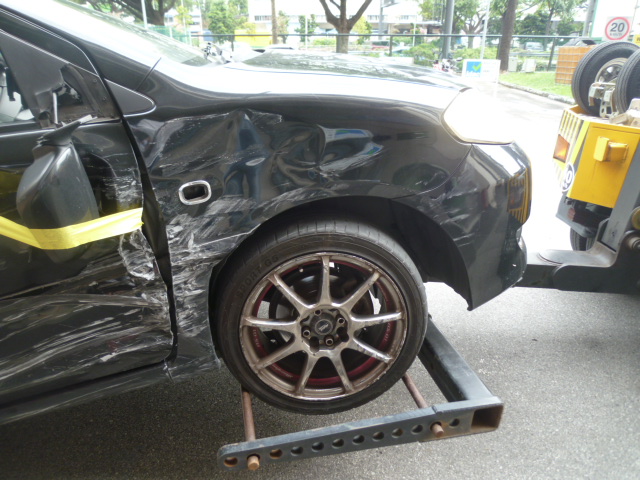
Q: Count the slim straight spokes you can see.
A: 9